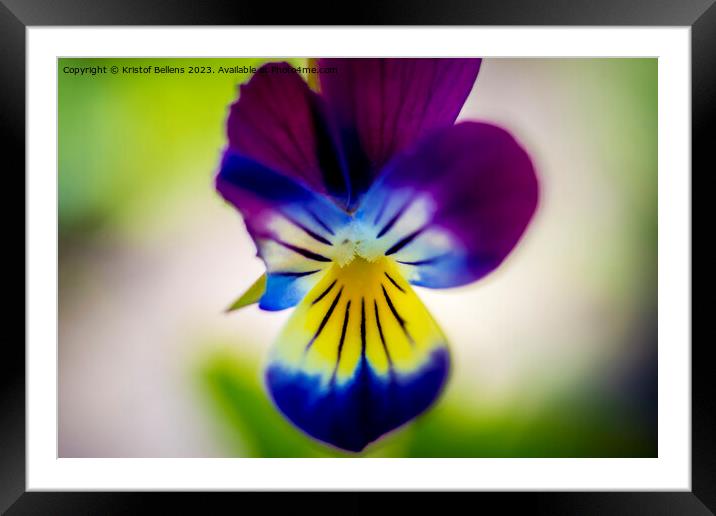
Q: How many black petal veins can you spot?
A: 14